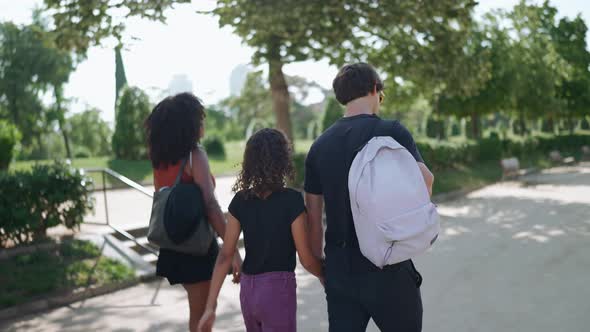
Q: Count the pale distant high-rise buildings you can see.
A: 2